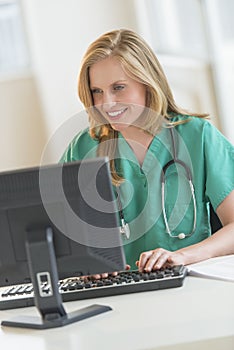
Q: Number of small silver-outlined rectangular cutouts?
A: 1